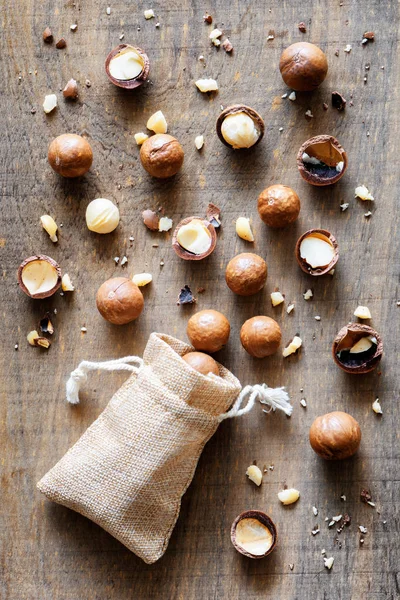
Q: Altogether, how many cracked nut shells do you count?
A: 8